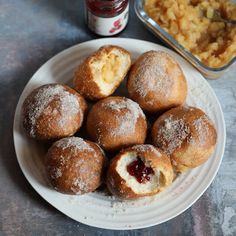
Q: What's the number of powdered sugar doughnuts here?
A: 7